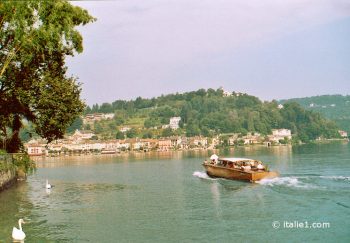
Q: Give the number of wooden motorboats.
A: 1